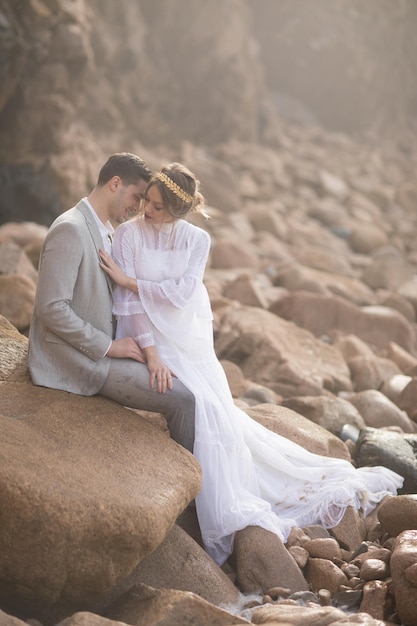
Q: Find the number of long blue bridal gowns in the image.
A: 0